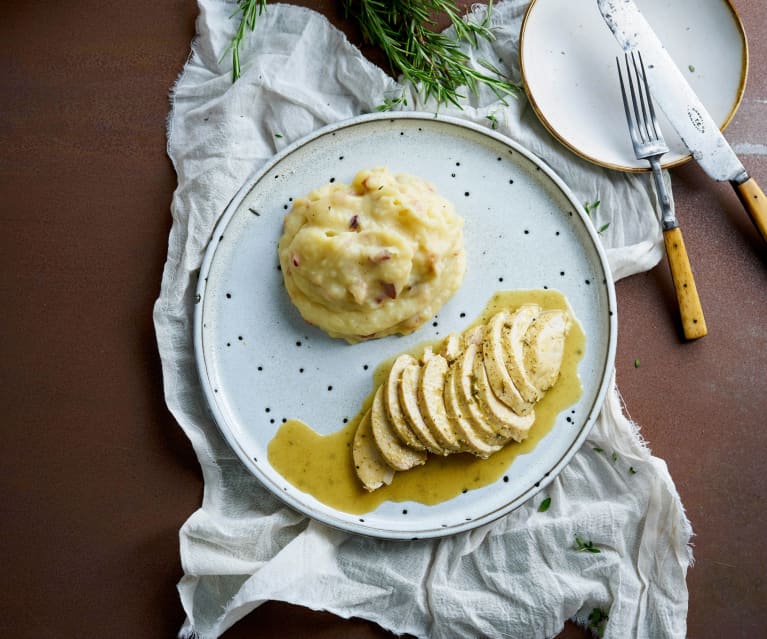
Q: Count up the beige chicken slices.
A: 11